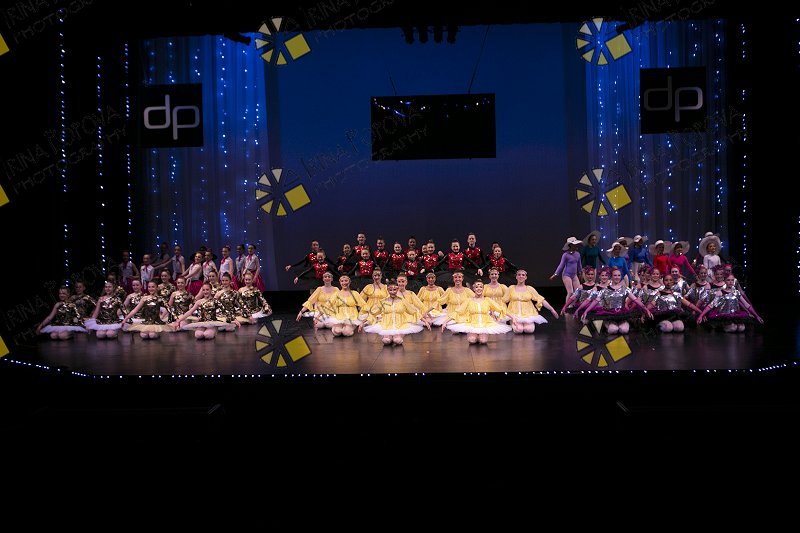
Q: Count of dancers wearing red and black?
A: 15